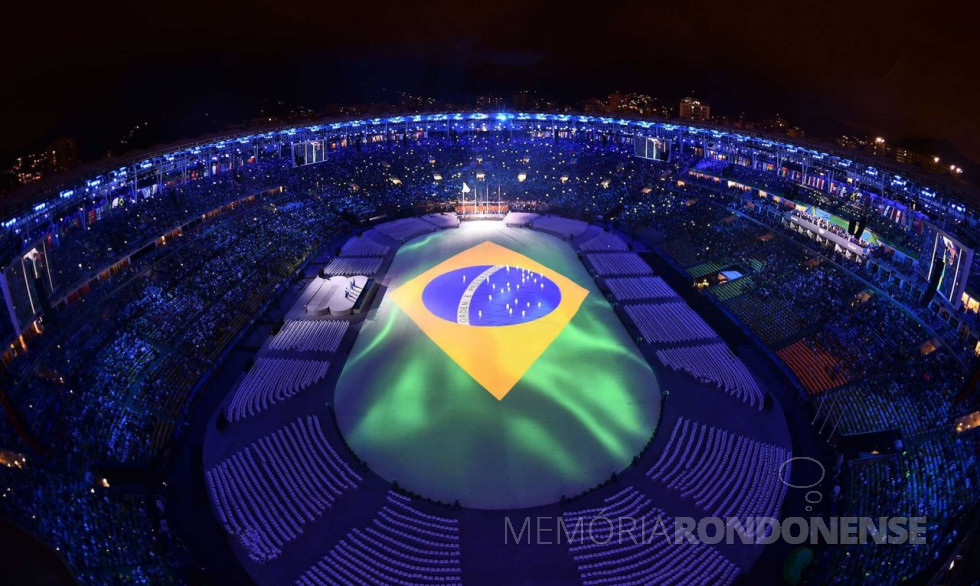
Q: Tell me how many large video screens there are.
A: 4